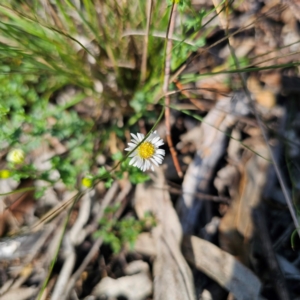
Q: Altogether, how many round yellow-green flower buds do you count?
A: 3